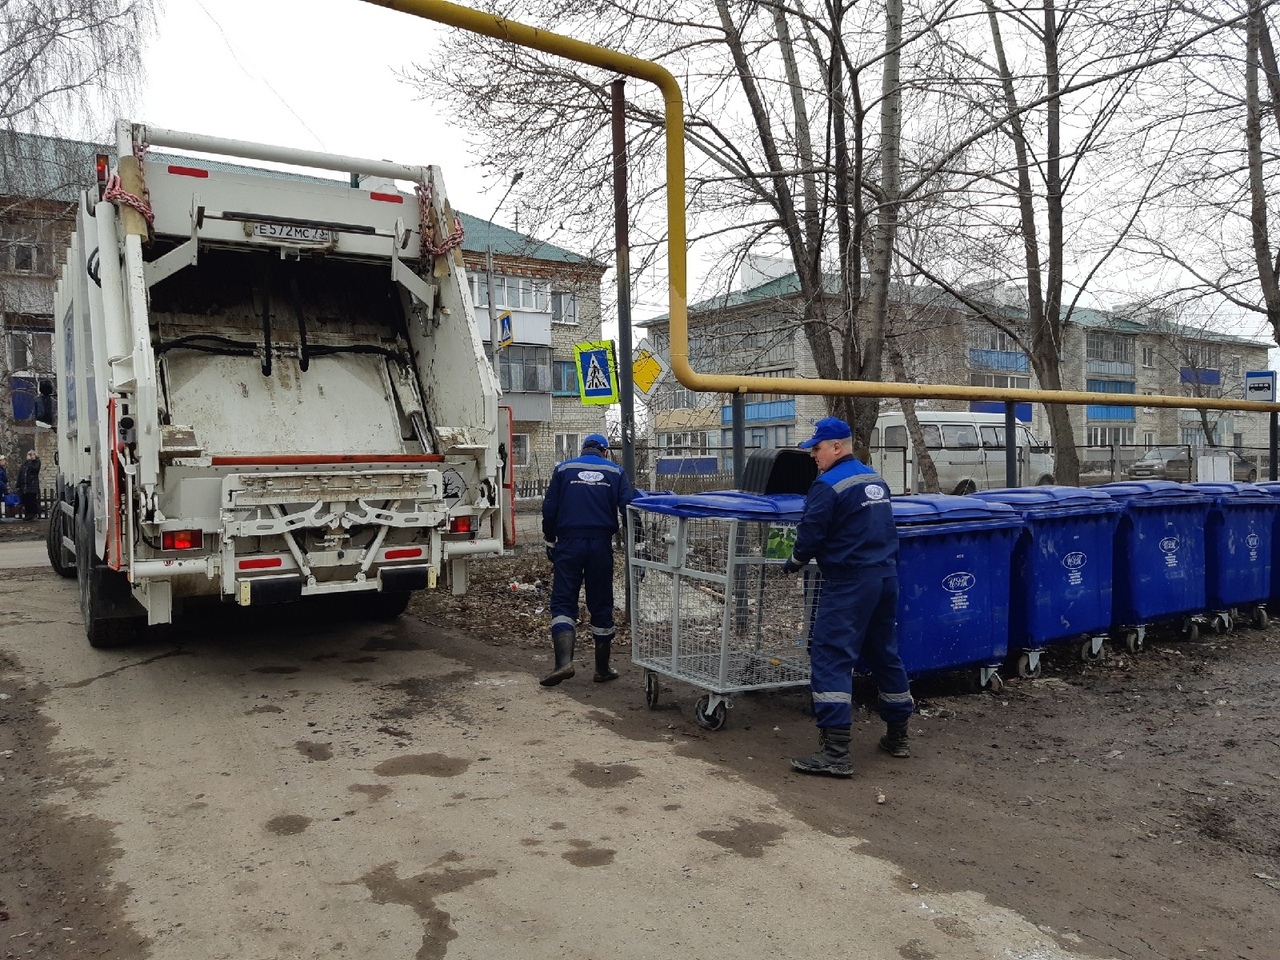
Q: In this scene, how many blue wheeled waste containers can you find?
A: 5